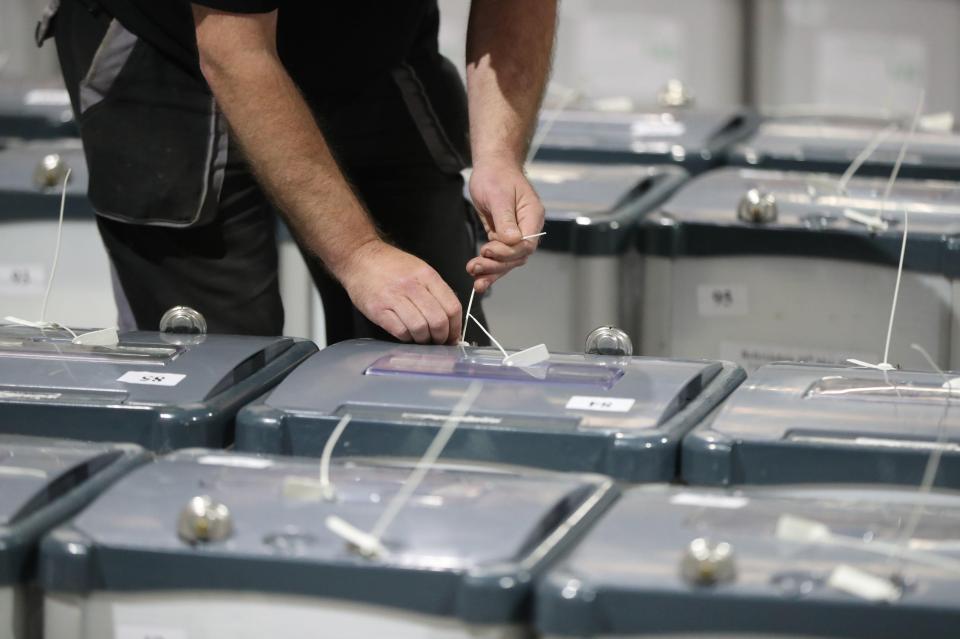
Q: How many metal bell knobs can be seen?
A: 7